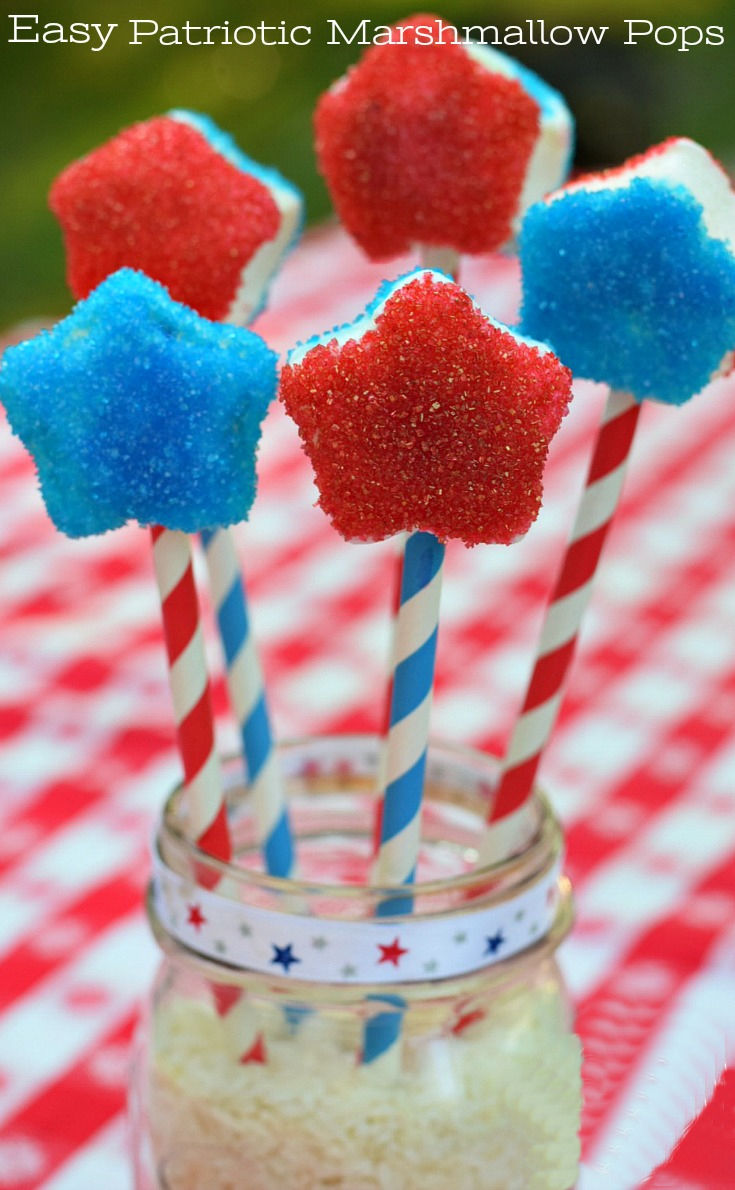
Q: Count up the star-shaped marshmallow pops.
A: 5